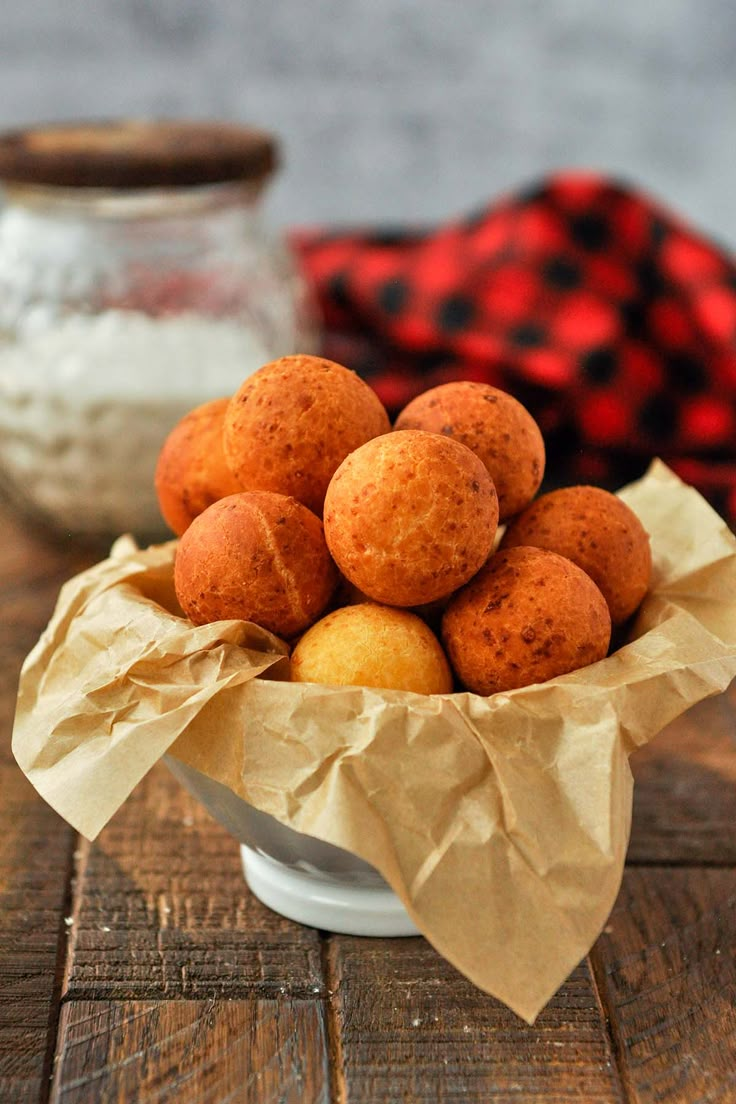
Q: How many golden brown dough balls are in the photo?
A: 8